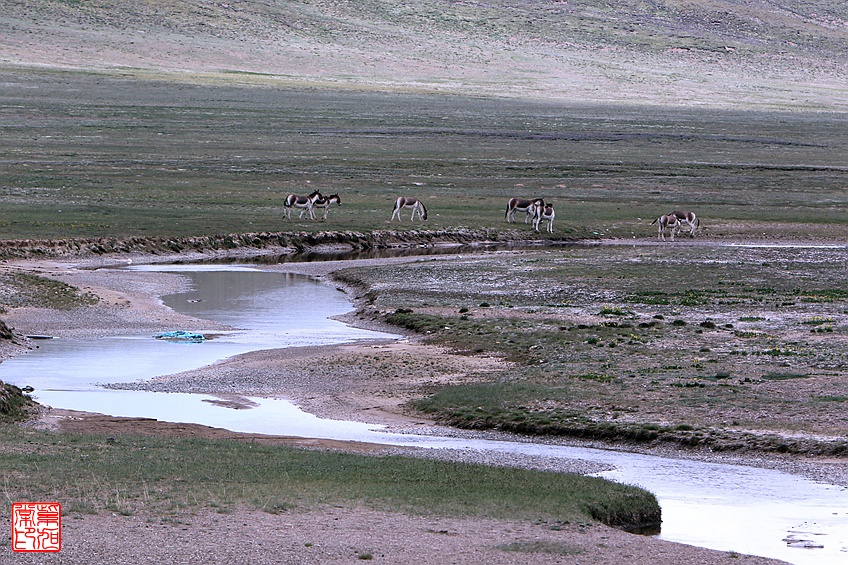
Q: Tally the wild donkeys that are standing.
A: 7